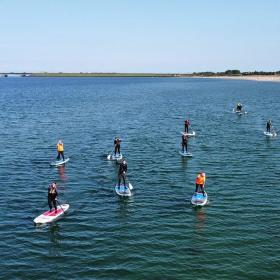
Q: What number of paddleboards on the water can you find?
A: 9